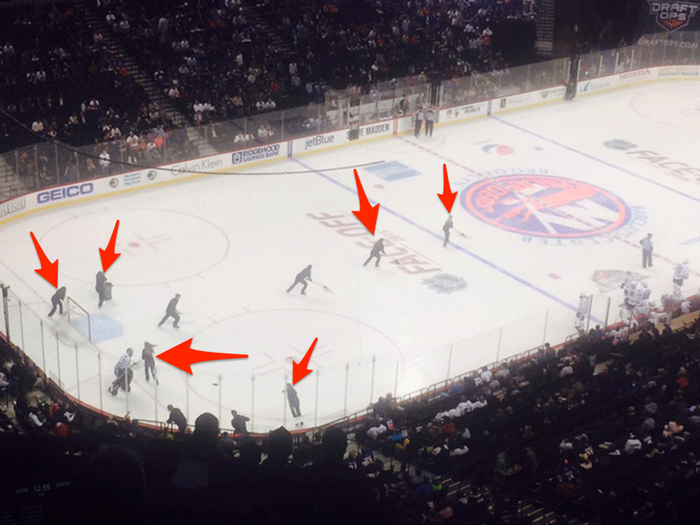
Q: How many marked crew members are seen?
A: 6